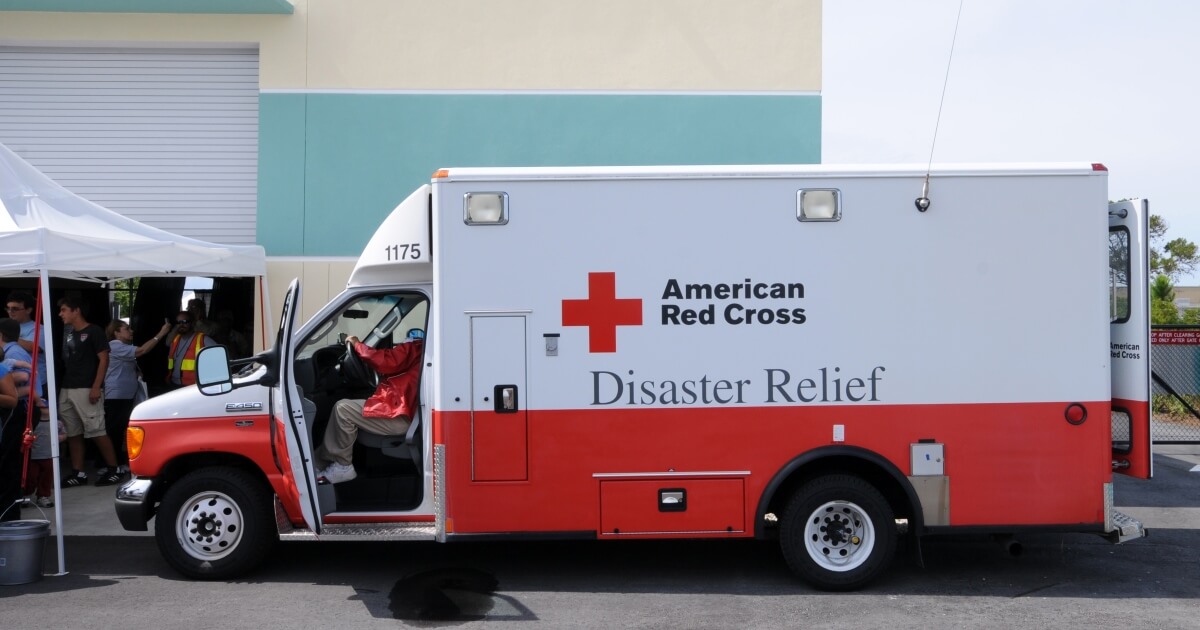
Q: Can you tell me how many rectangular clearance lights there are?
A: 2